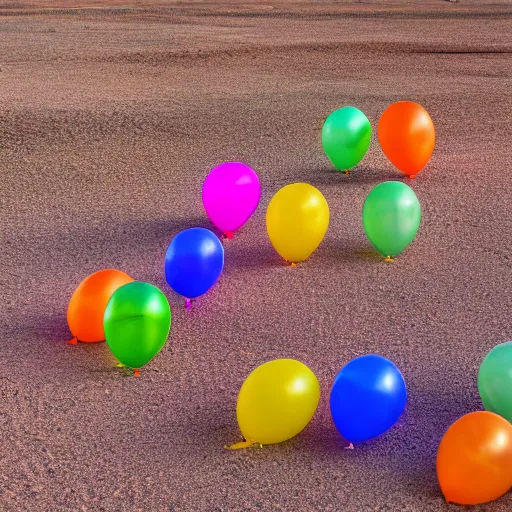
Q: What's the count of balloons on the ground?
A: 12